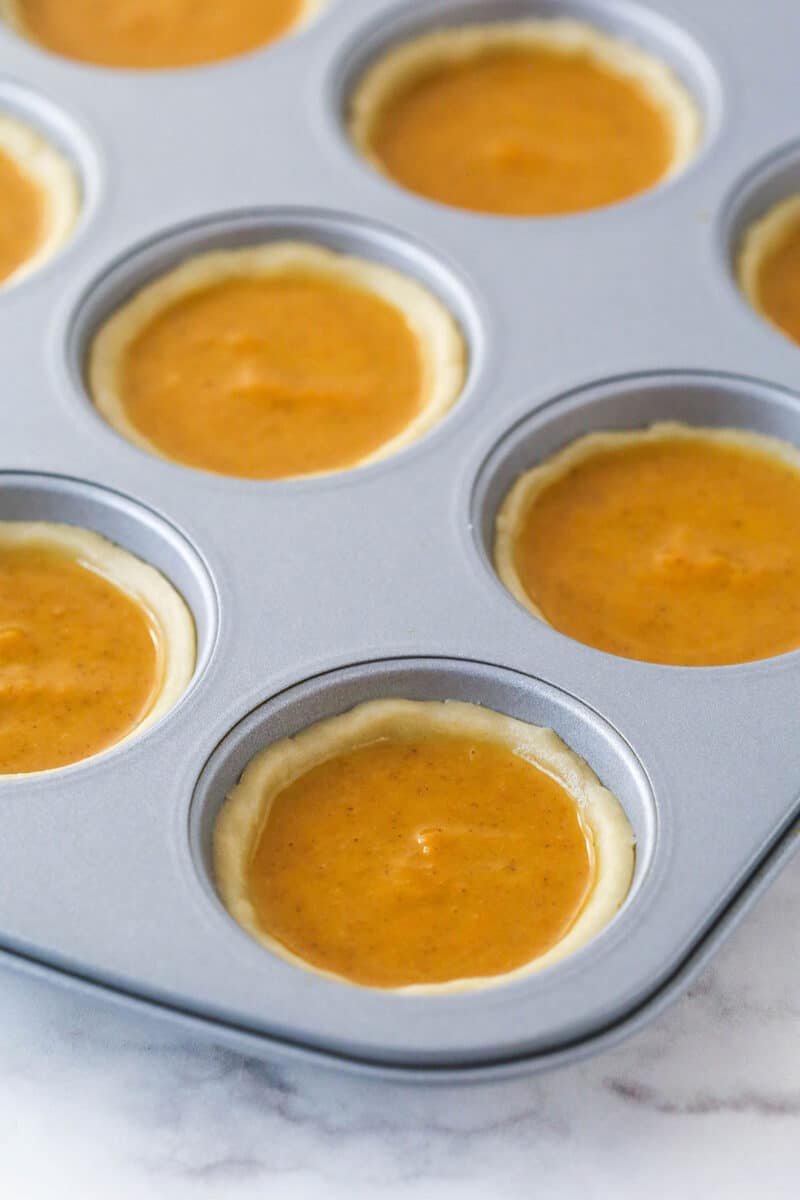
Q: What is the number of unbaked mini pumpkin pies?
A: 8